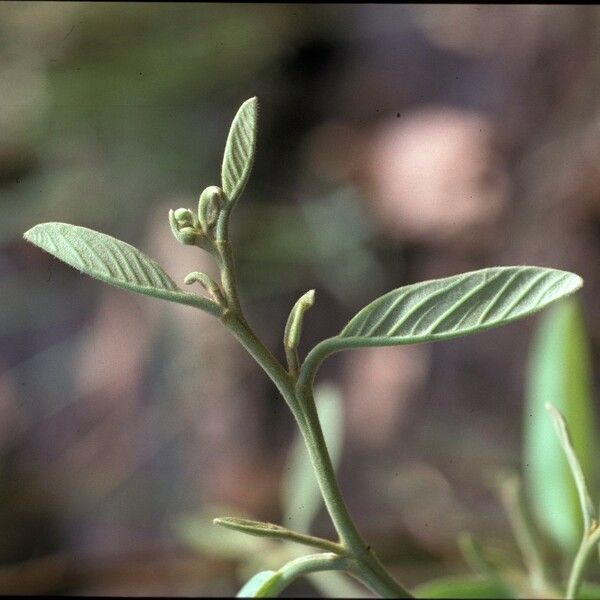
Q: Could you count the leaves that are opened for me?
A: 3